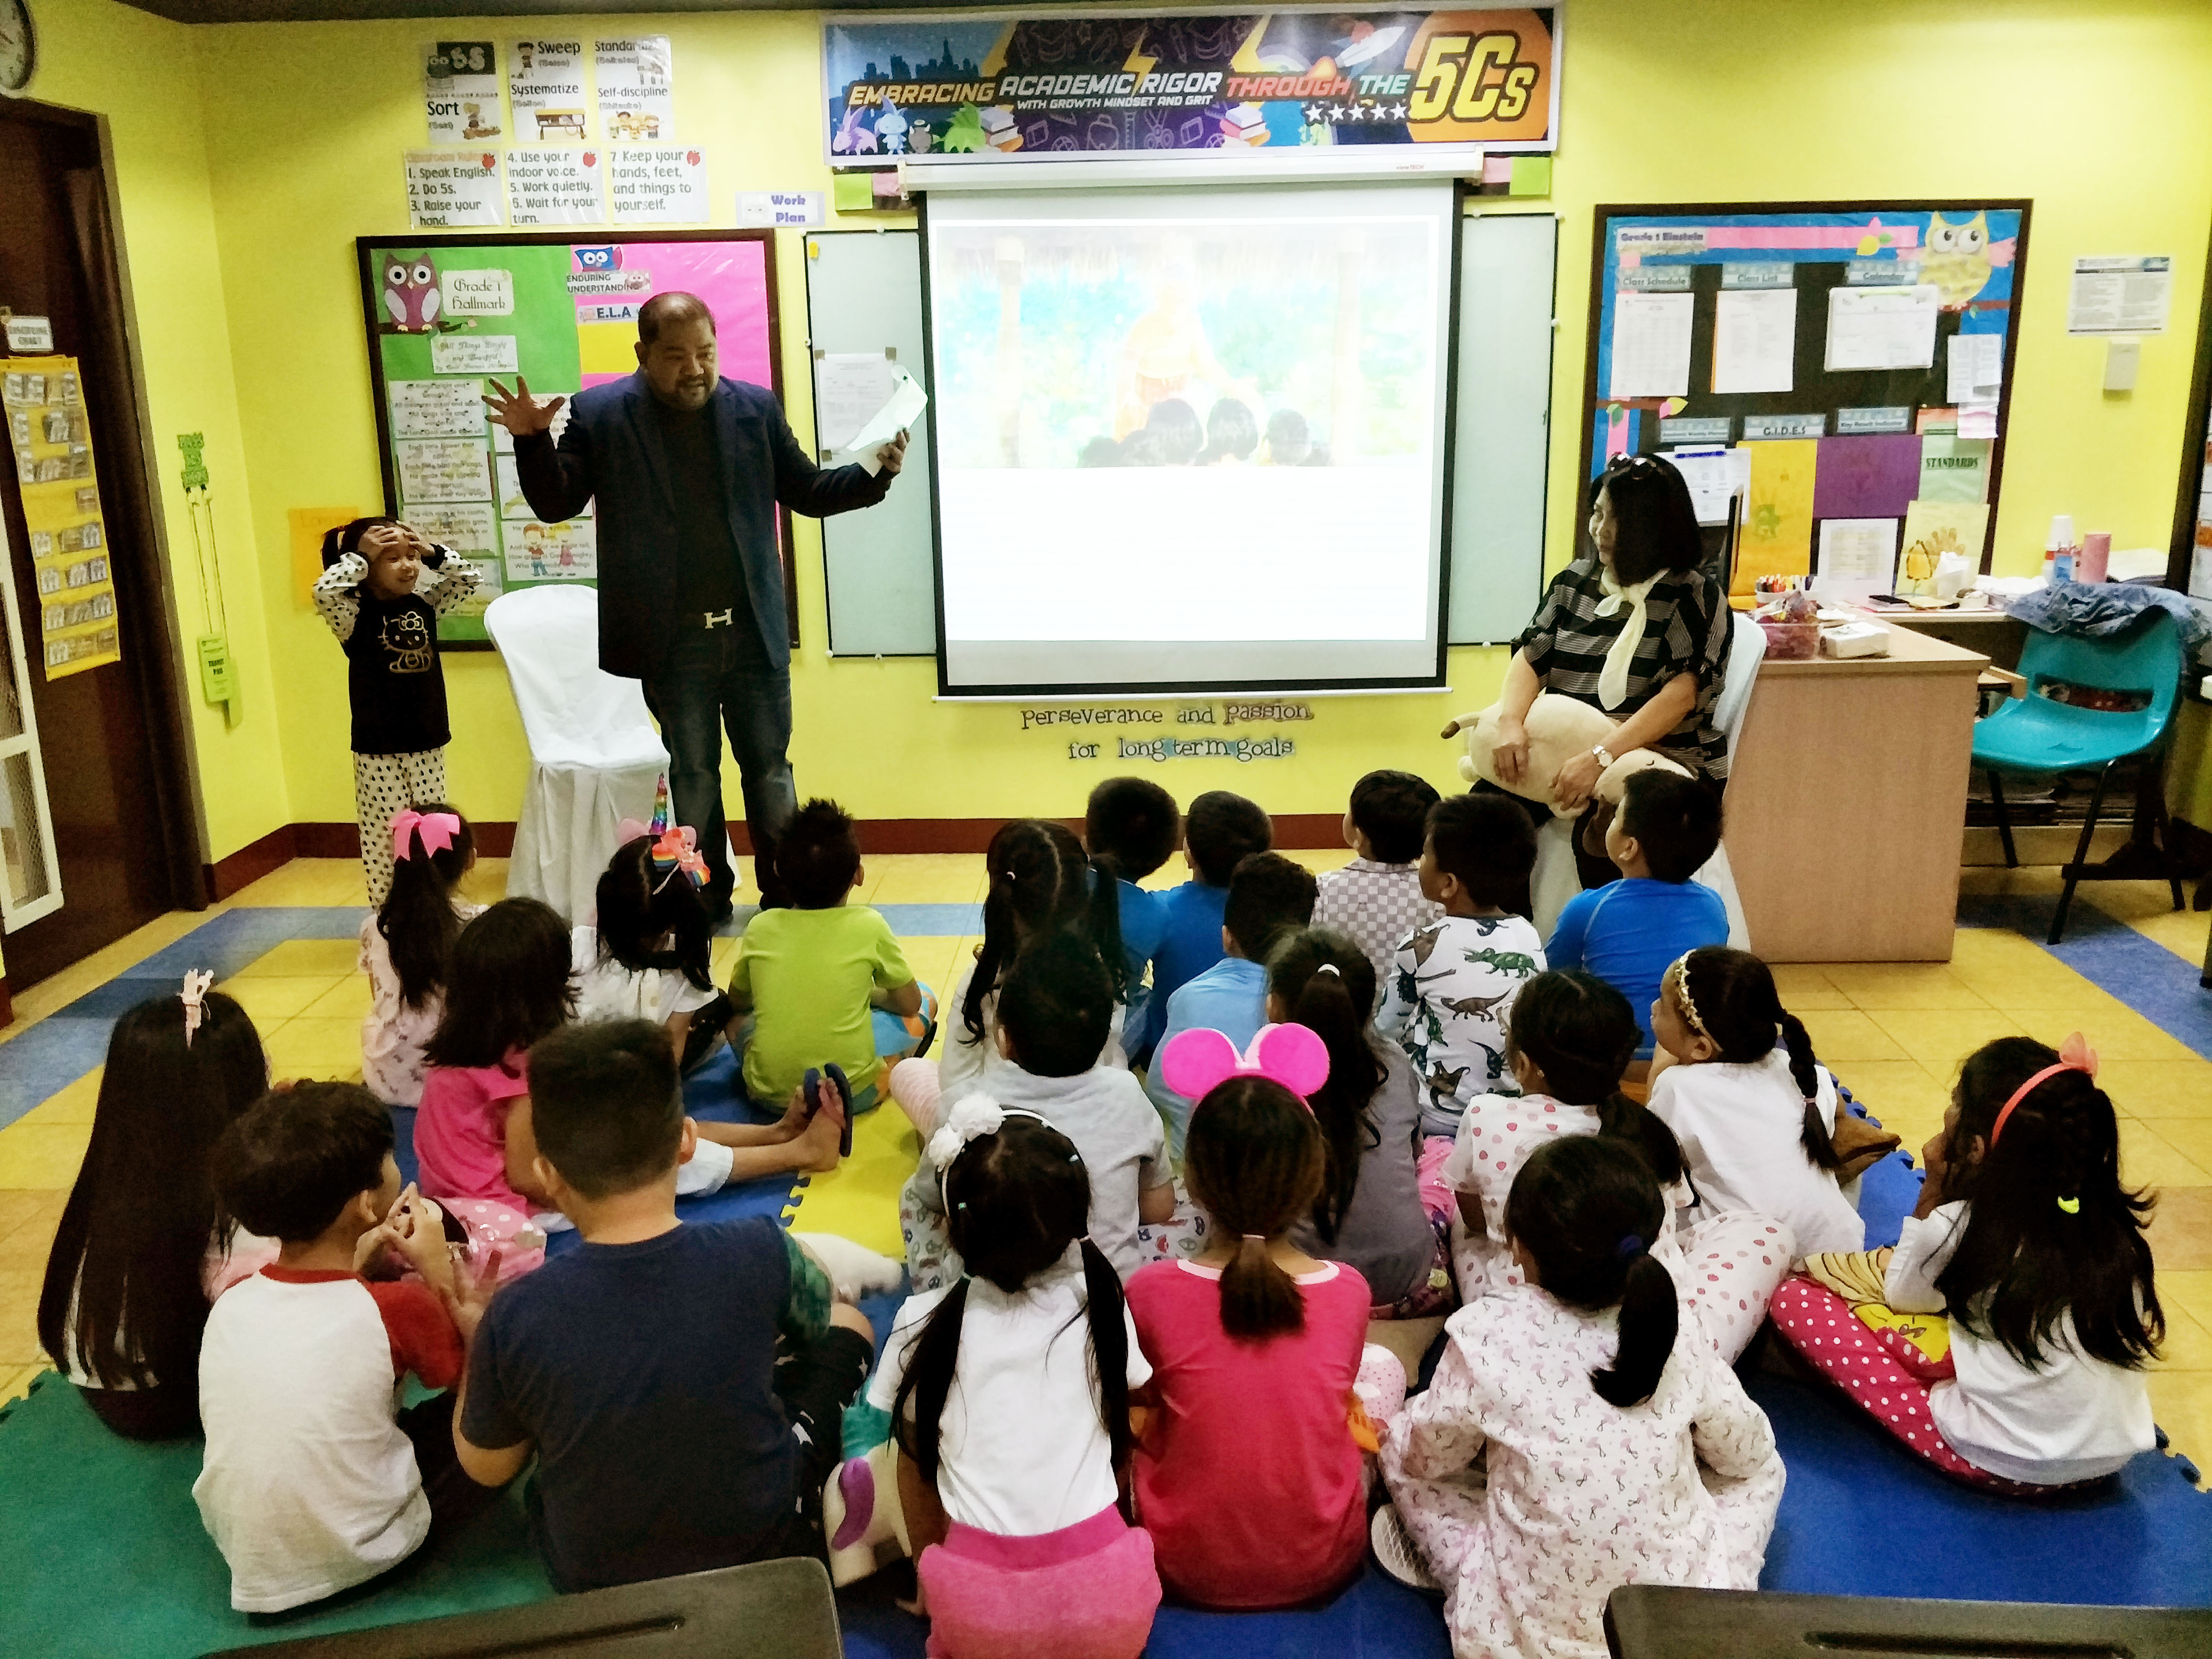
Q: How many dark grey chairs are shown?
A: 2